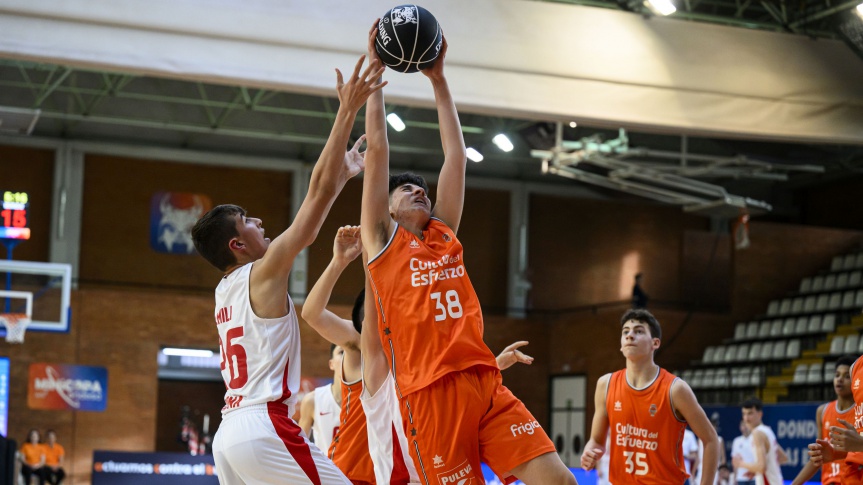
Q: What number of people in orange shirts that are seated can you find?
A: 2